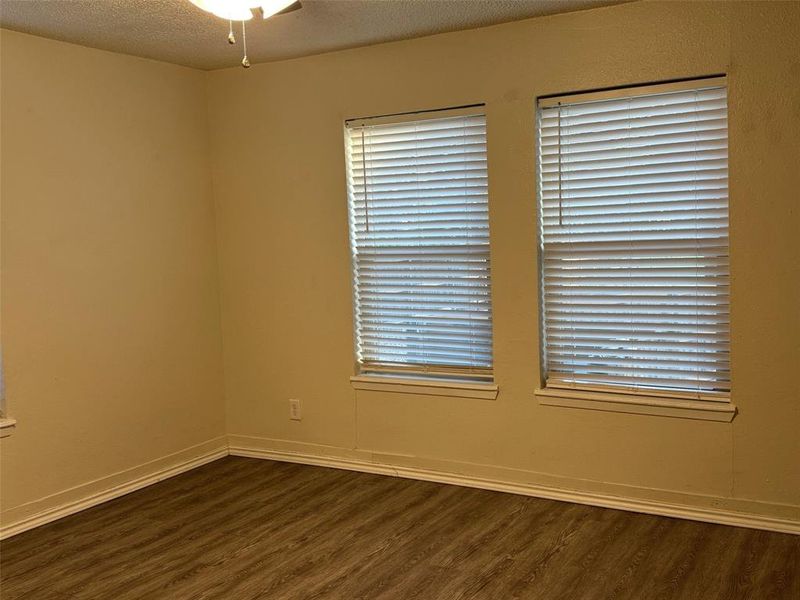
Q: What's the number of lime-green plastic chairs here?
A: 0